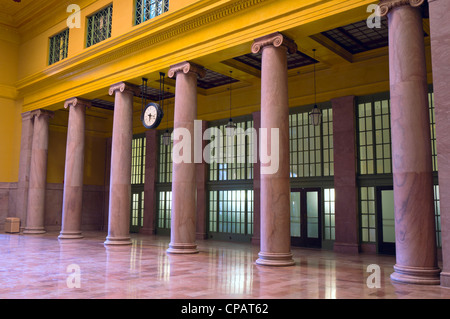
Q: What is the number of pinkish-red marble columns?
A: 6